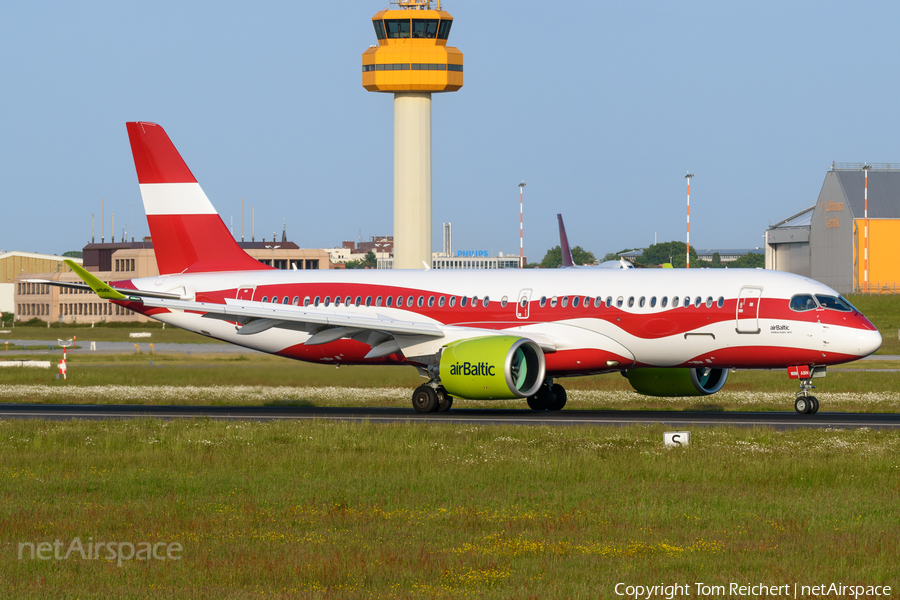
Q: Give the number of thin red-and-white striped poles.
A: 3